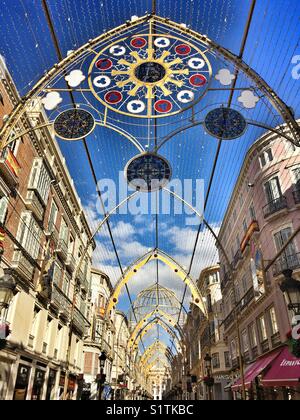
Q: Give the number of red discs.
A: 6